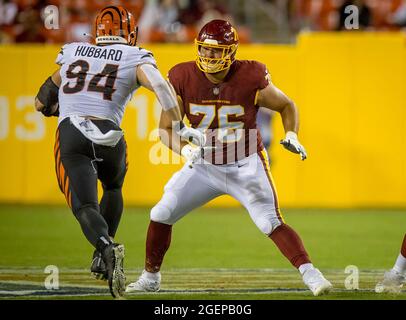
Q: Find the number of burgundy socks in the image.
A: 3